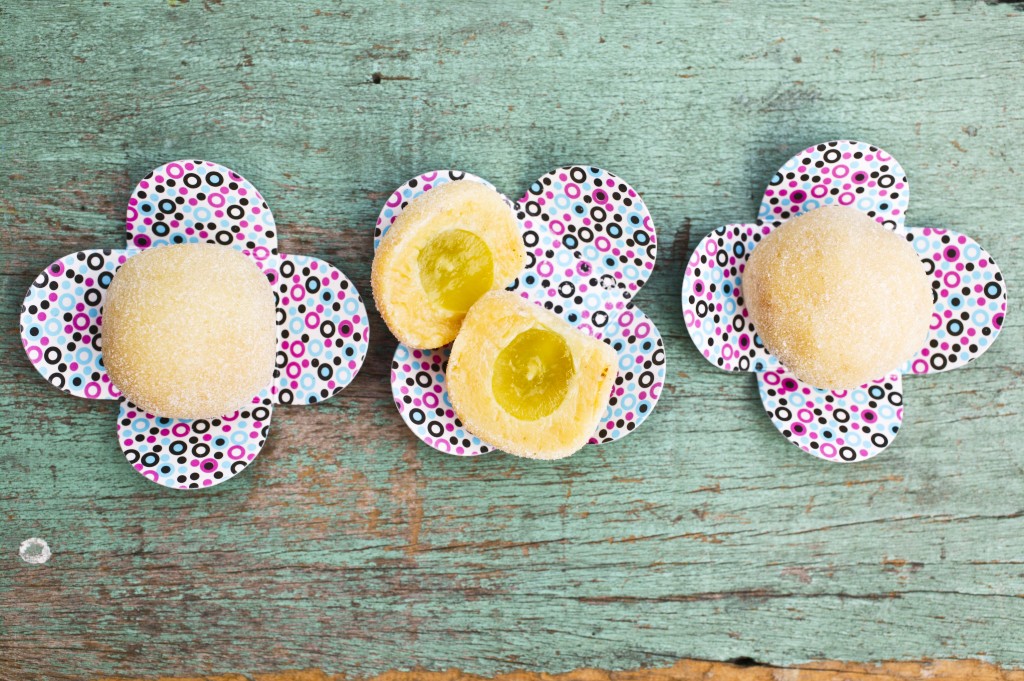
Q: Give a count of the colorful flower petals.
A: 12